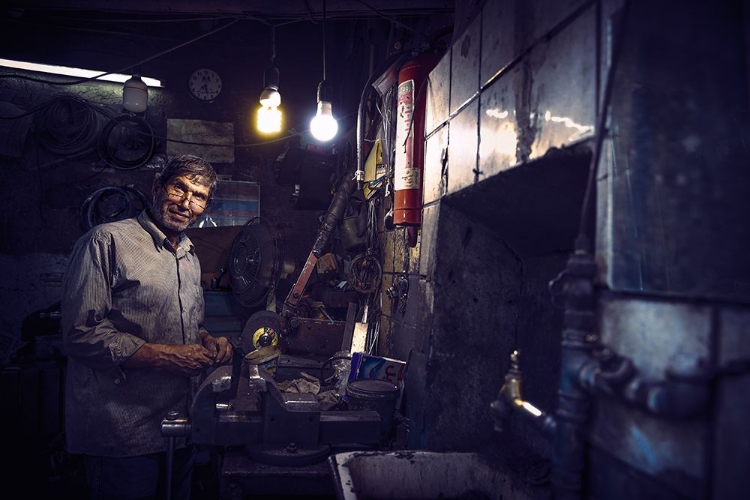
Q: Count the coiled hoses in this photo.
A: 3